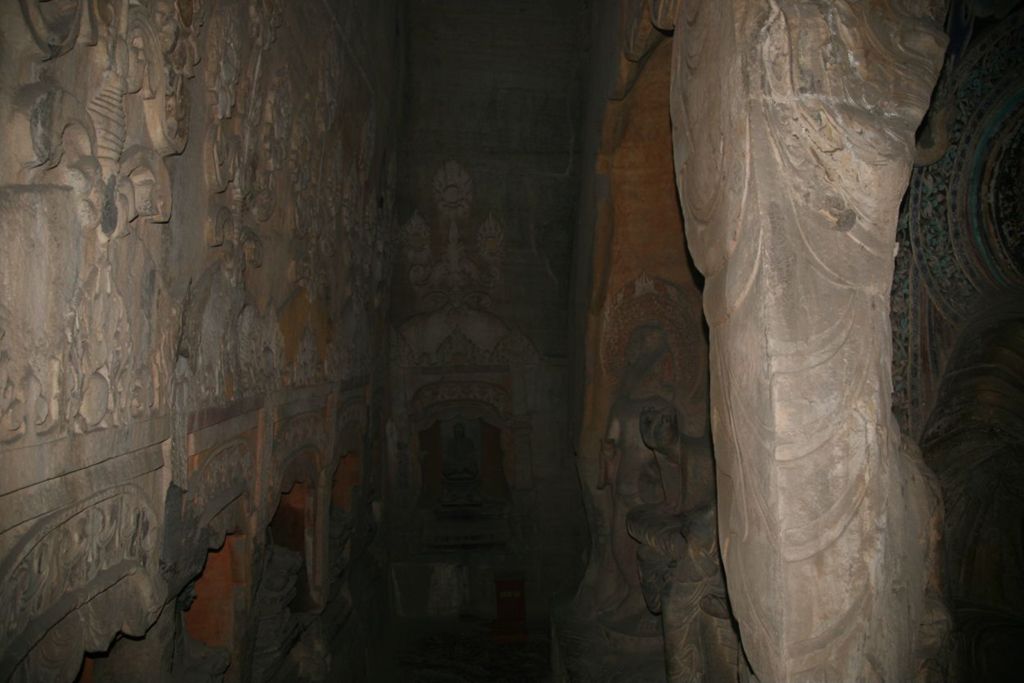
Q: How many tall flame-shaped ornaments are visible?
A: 3